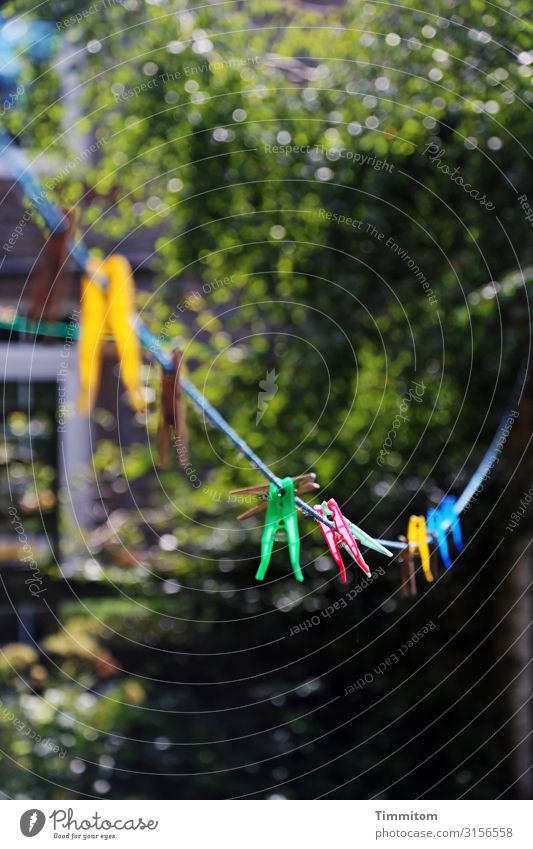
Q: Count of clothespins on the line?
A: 10